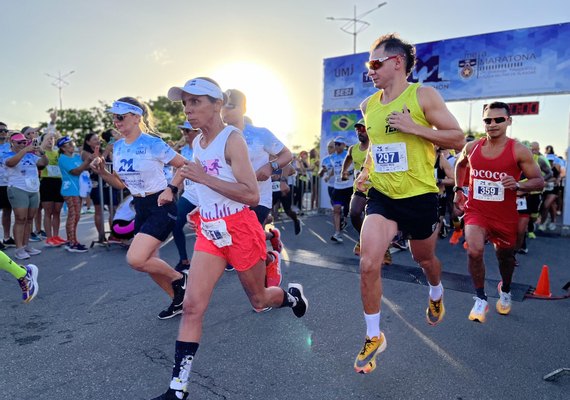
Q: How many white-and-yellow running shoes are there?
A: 2